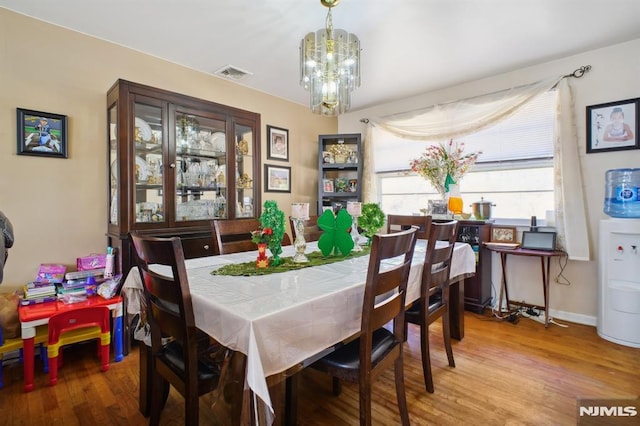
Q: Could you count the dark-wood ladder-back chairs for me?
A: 6